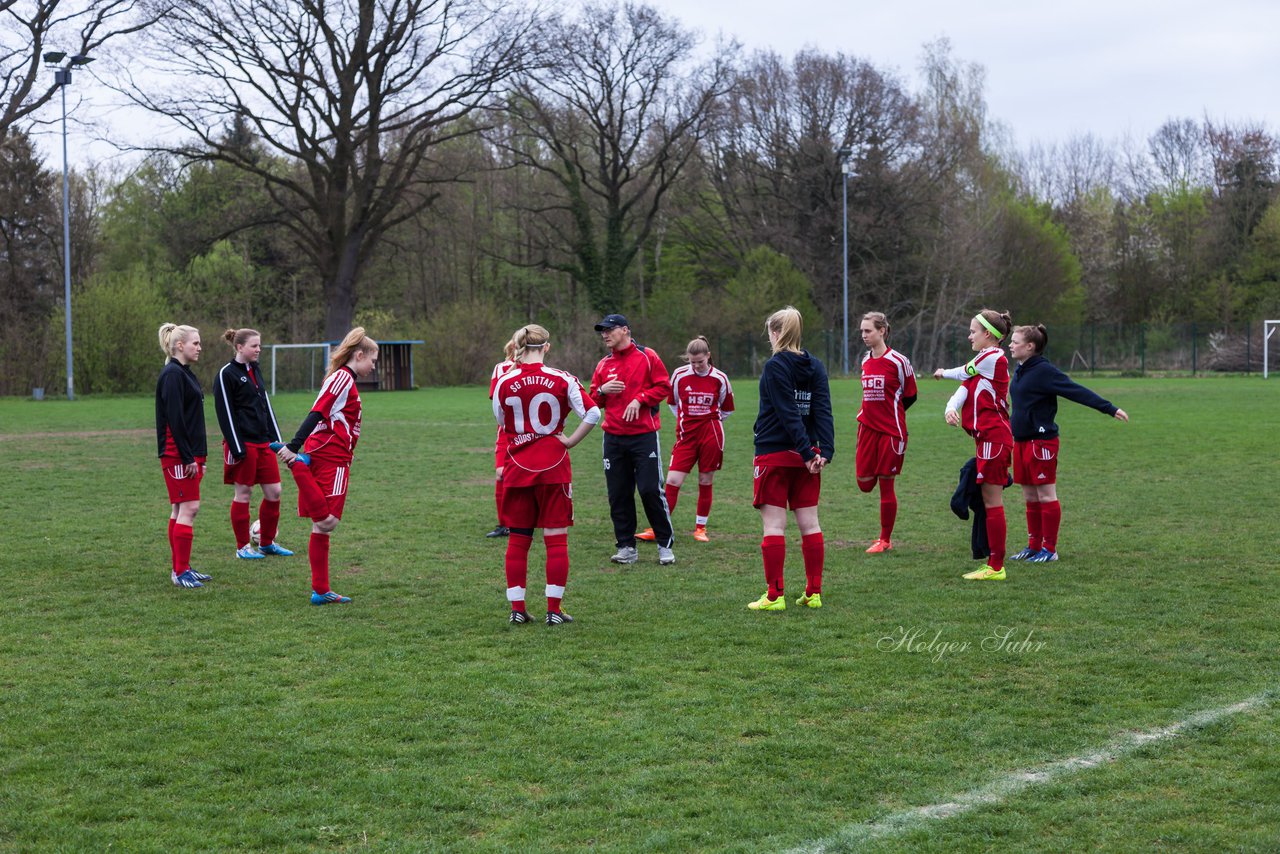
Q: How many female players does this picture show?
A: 10